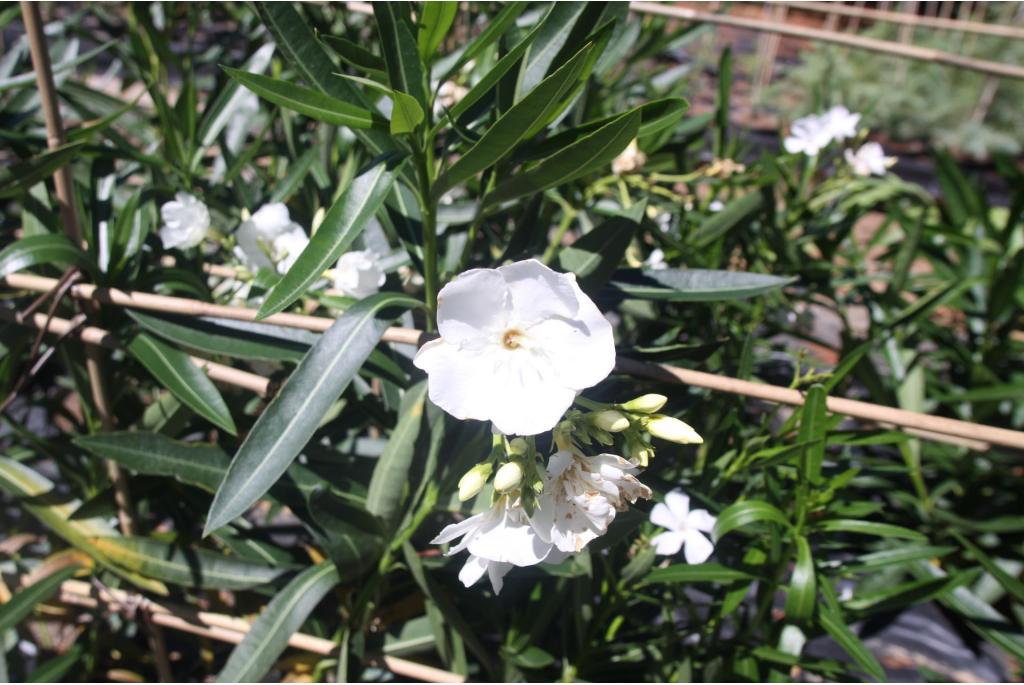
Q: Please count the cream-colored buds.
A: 5